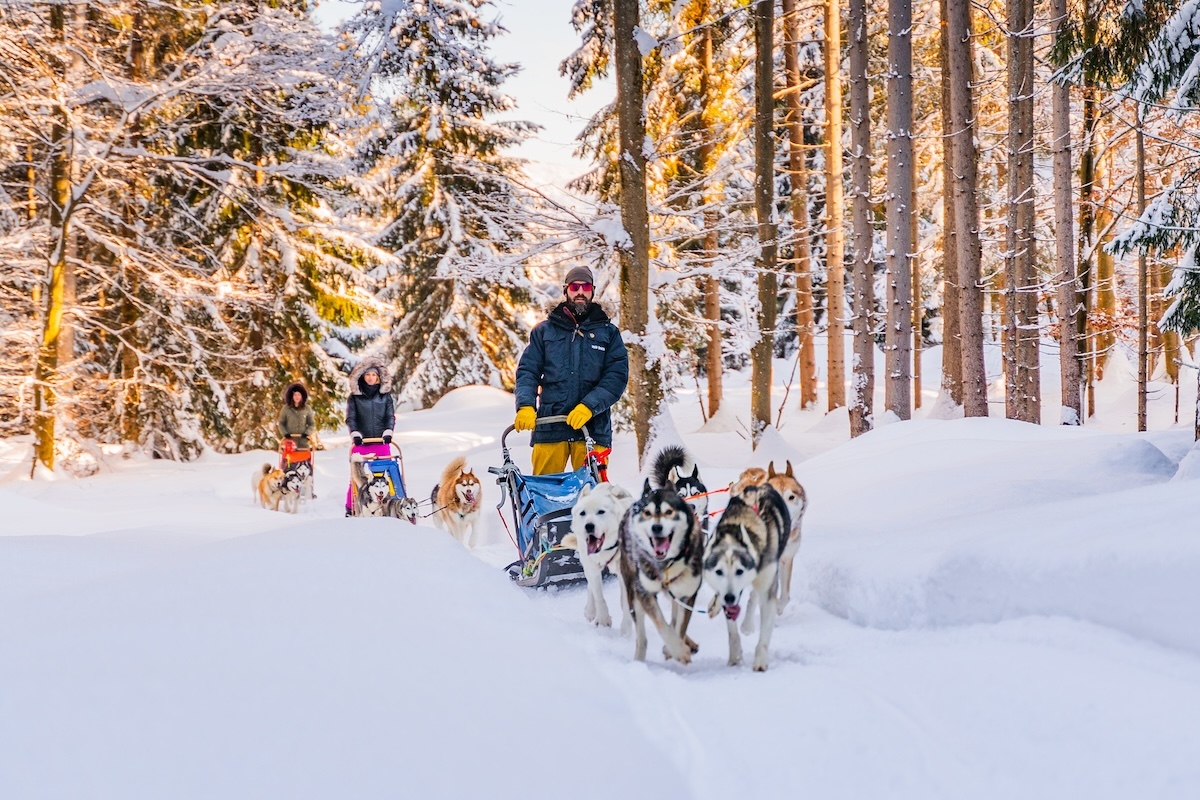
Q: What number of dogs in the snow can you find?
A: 11